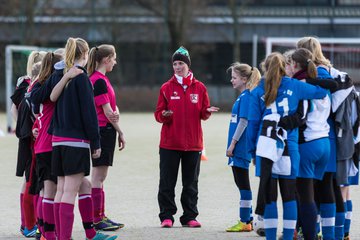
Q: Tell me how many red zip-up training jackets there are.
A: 1